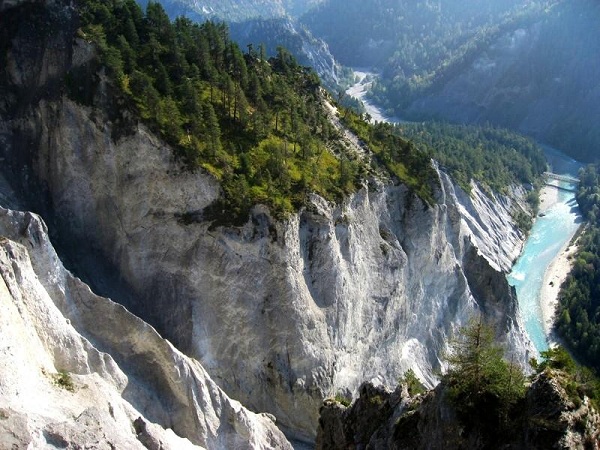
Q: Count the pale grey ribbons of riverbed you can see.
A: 1